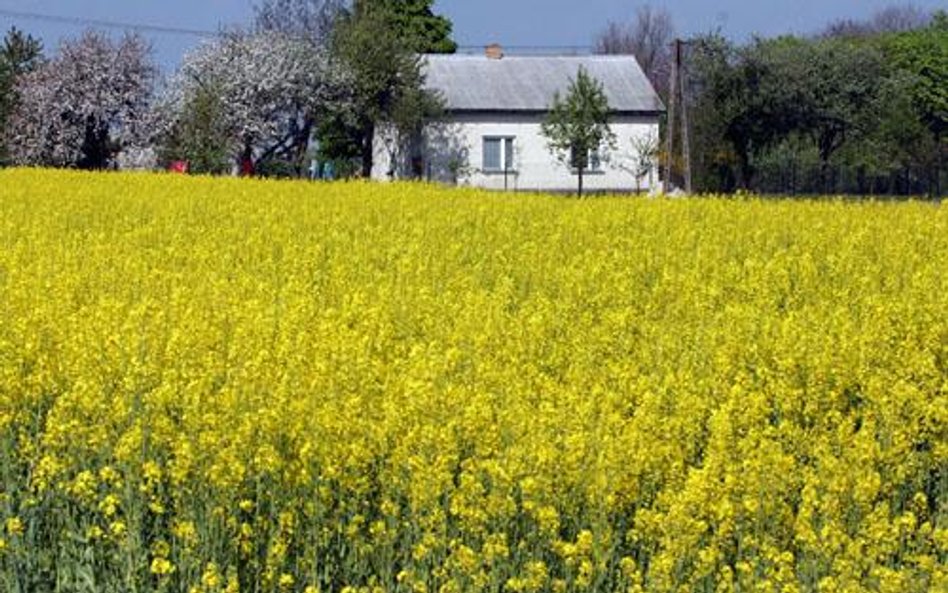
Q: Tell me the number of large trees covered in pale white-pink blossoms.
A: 2